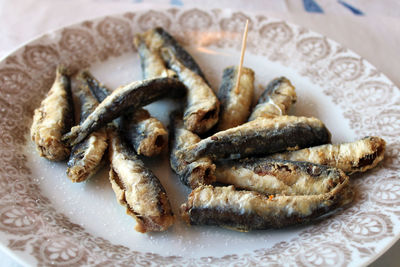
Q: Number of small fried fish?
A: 14